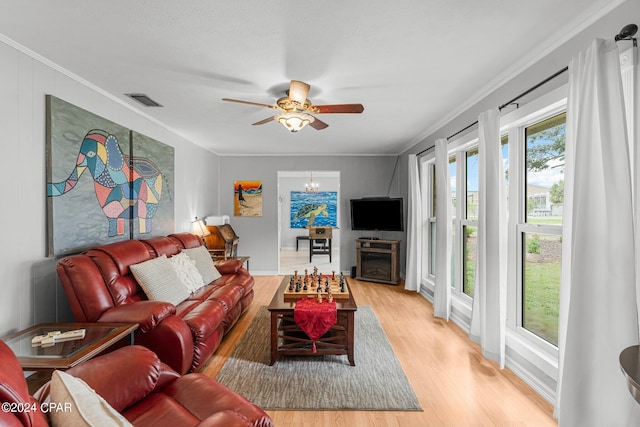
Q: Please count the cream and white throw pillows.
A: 4